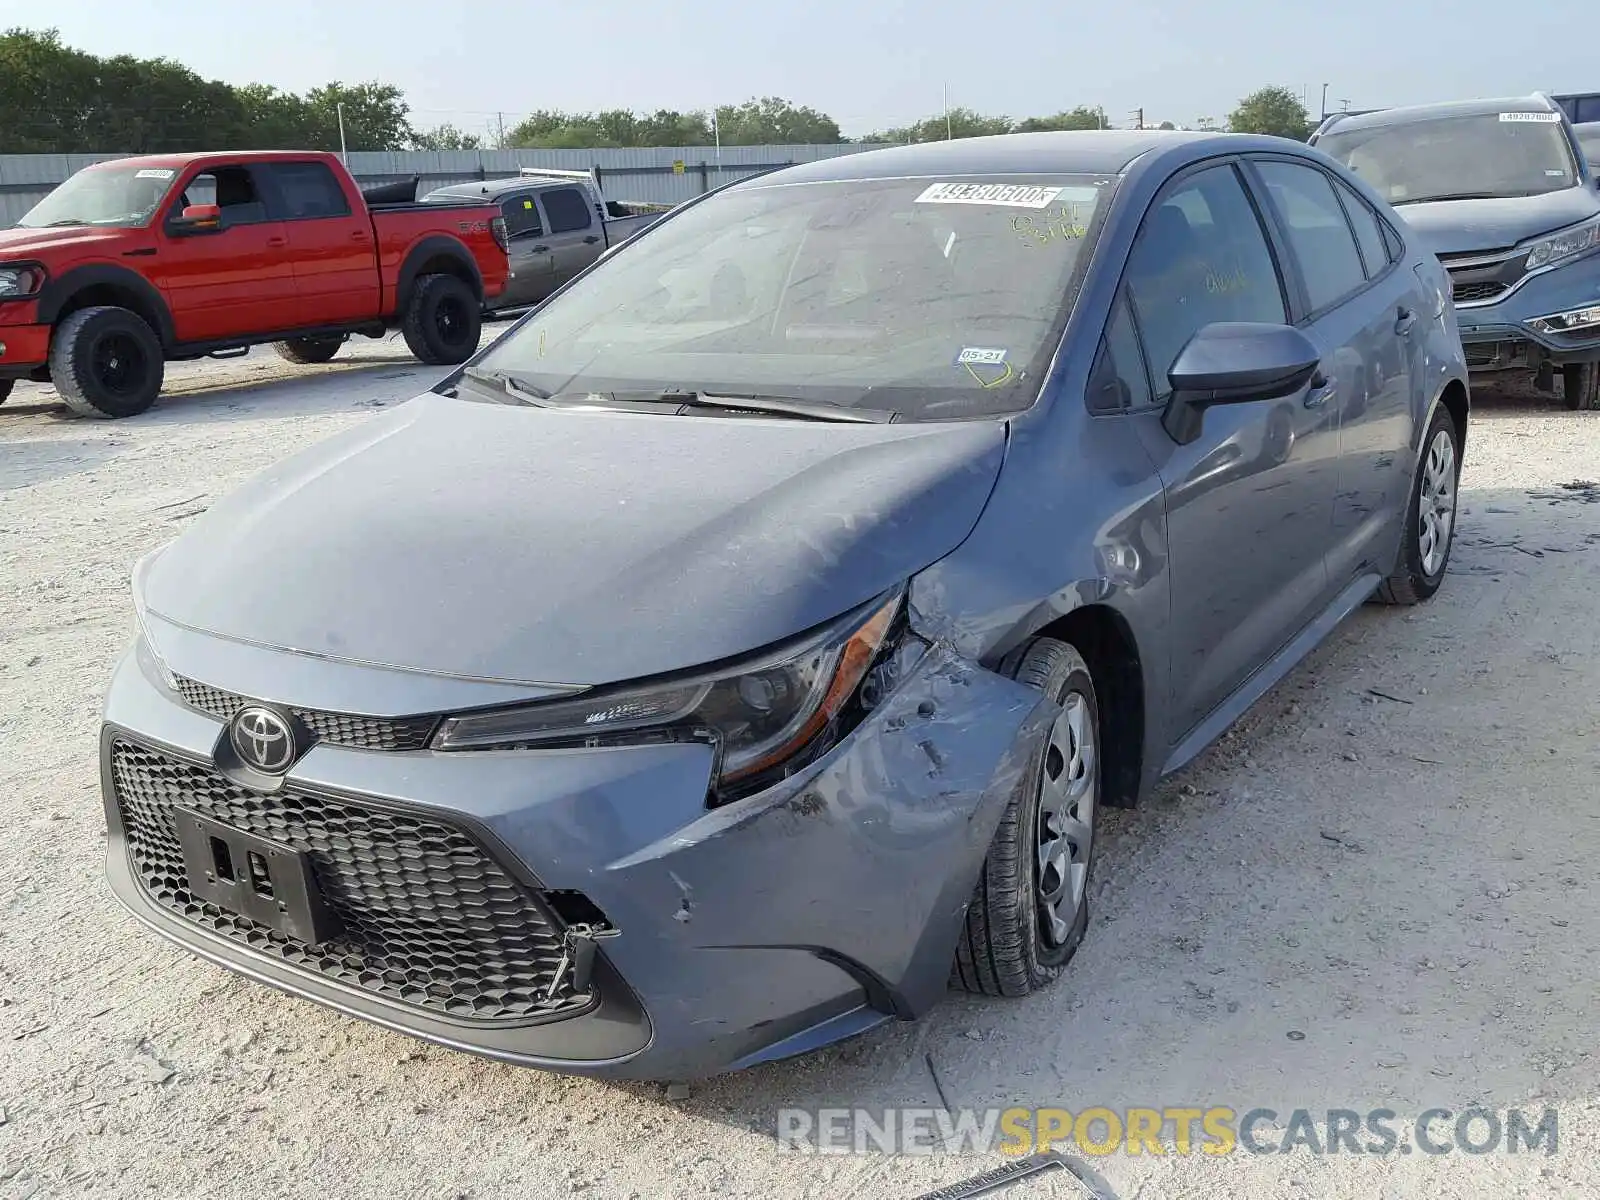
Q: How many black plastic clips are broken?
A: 1